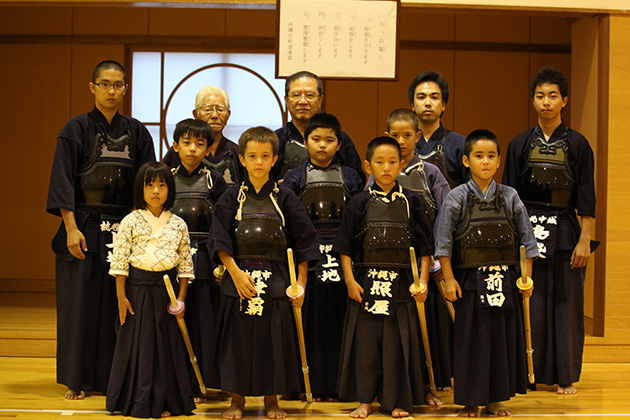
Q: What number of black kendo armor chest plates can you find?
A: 11